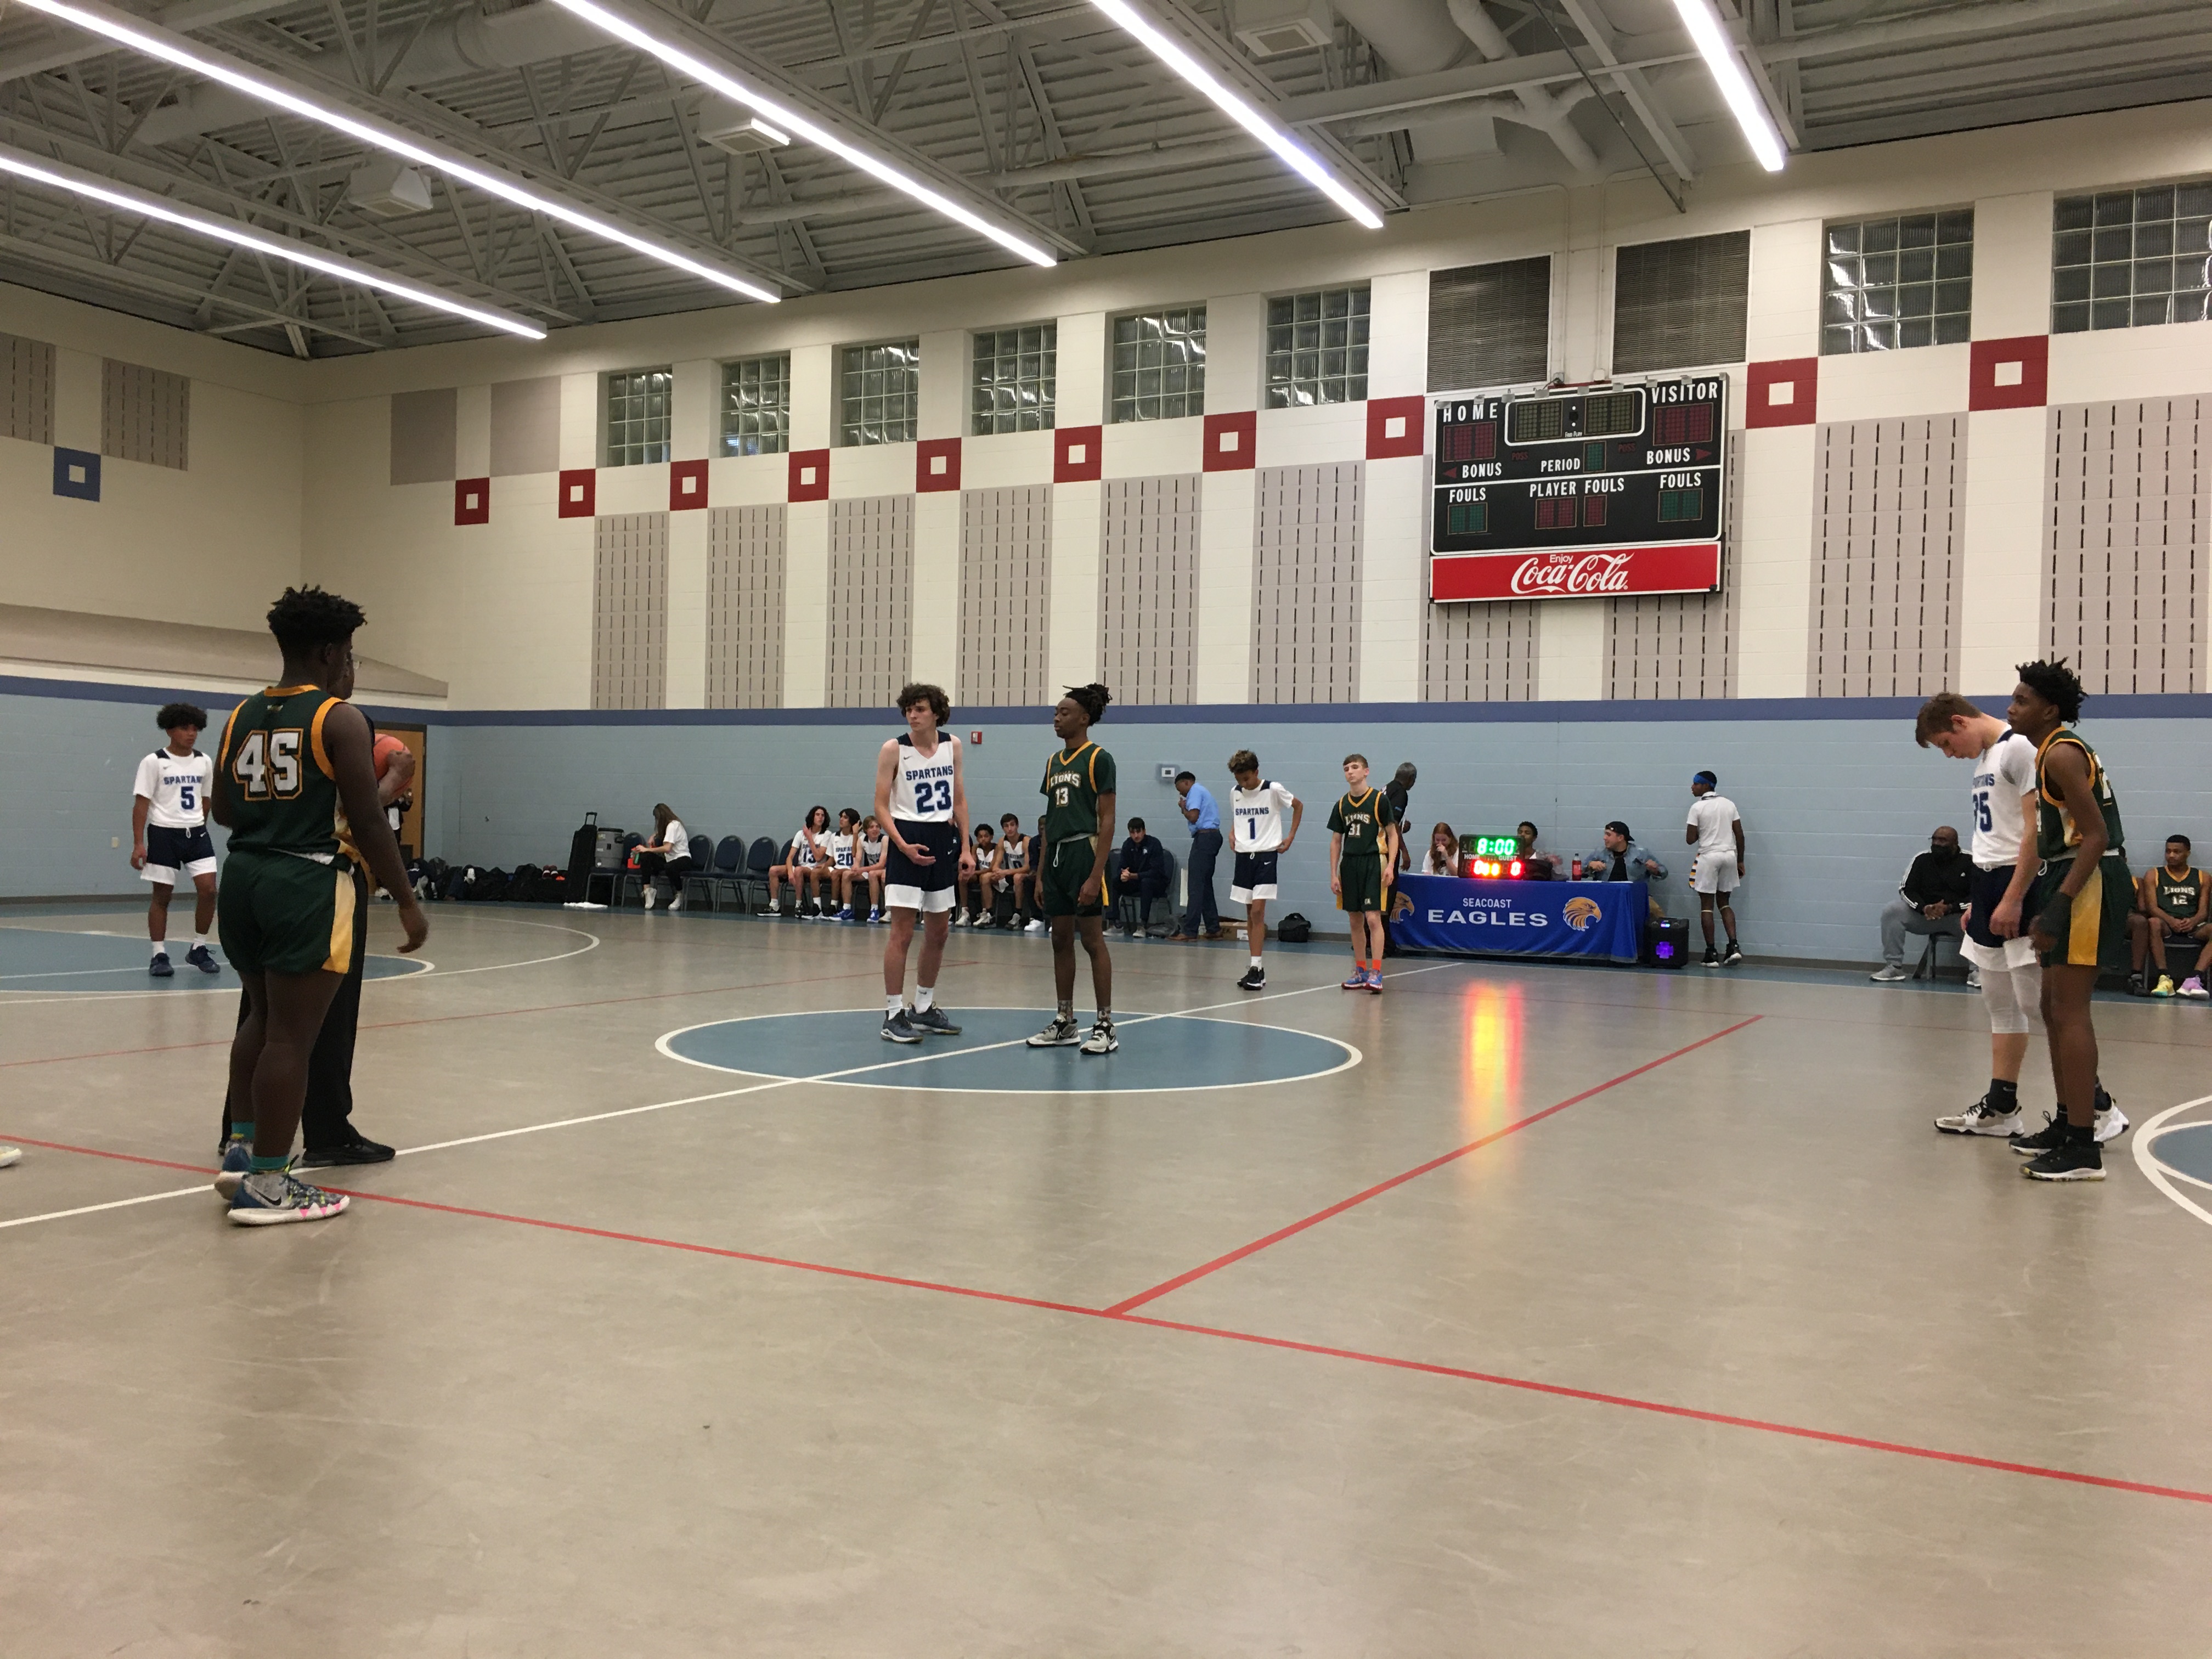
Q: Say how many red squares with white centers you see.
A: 10